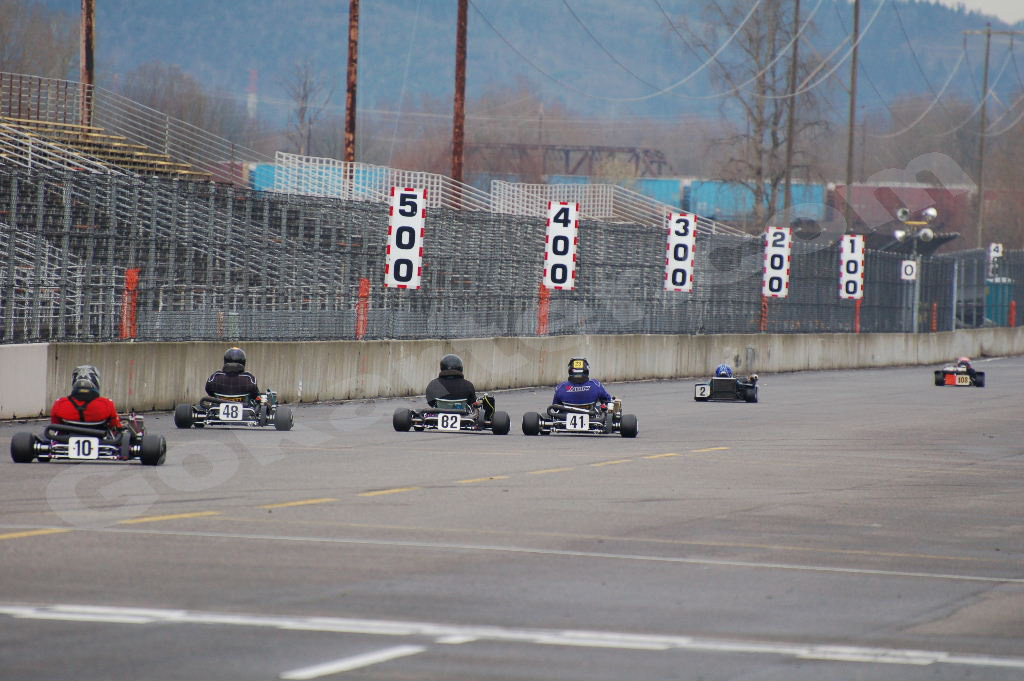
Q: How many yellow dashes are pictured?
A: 9